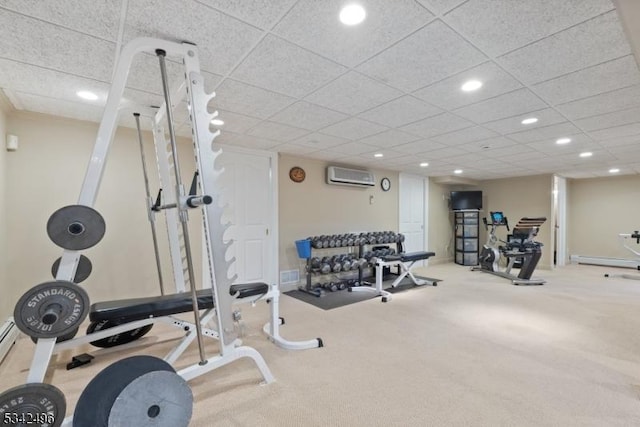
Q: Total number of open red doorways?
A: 0